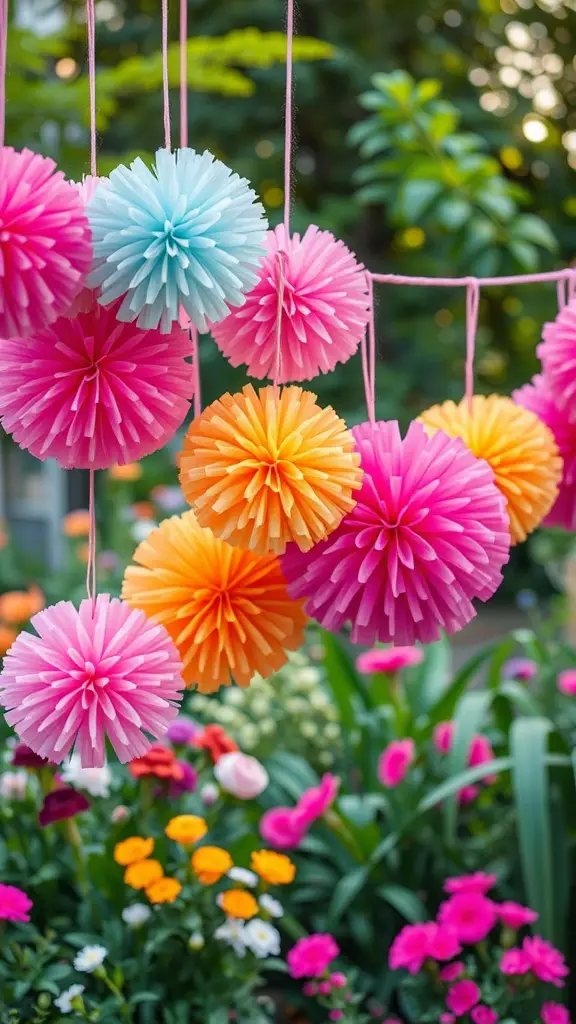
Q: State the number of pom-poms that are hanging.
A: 11